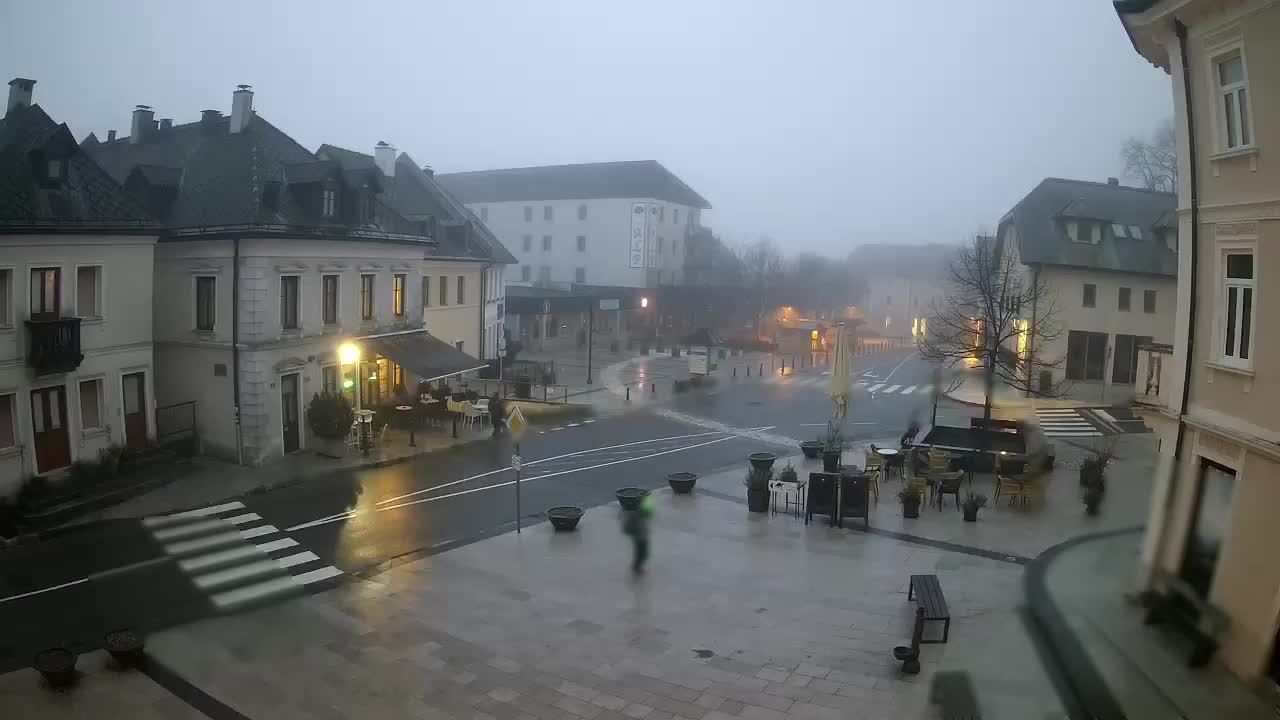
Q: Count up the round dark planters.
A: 7